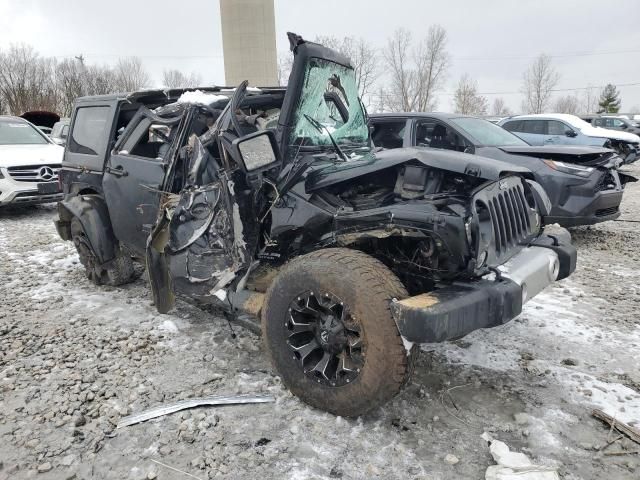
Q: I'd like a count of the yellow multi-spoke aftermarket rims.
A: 0